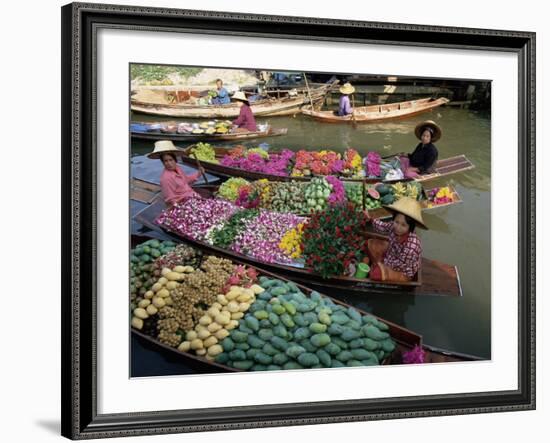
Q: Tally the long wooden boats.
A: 7